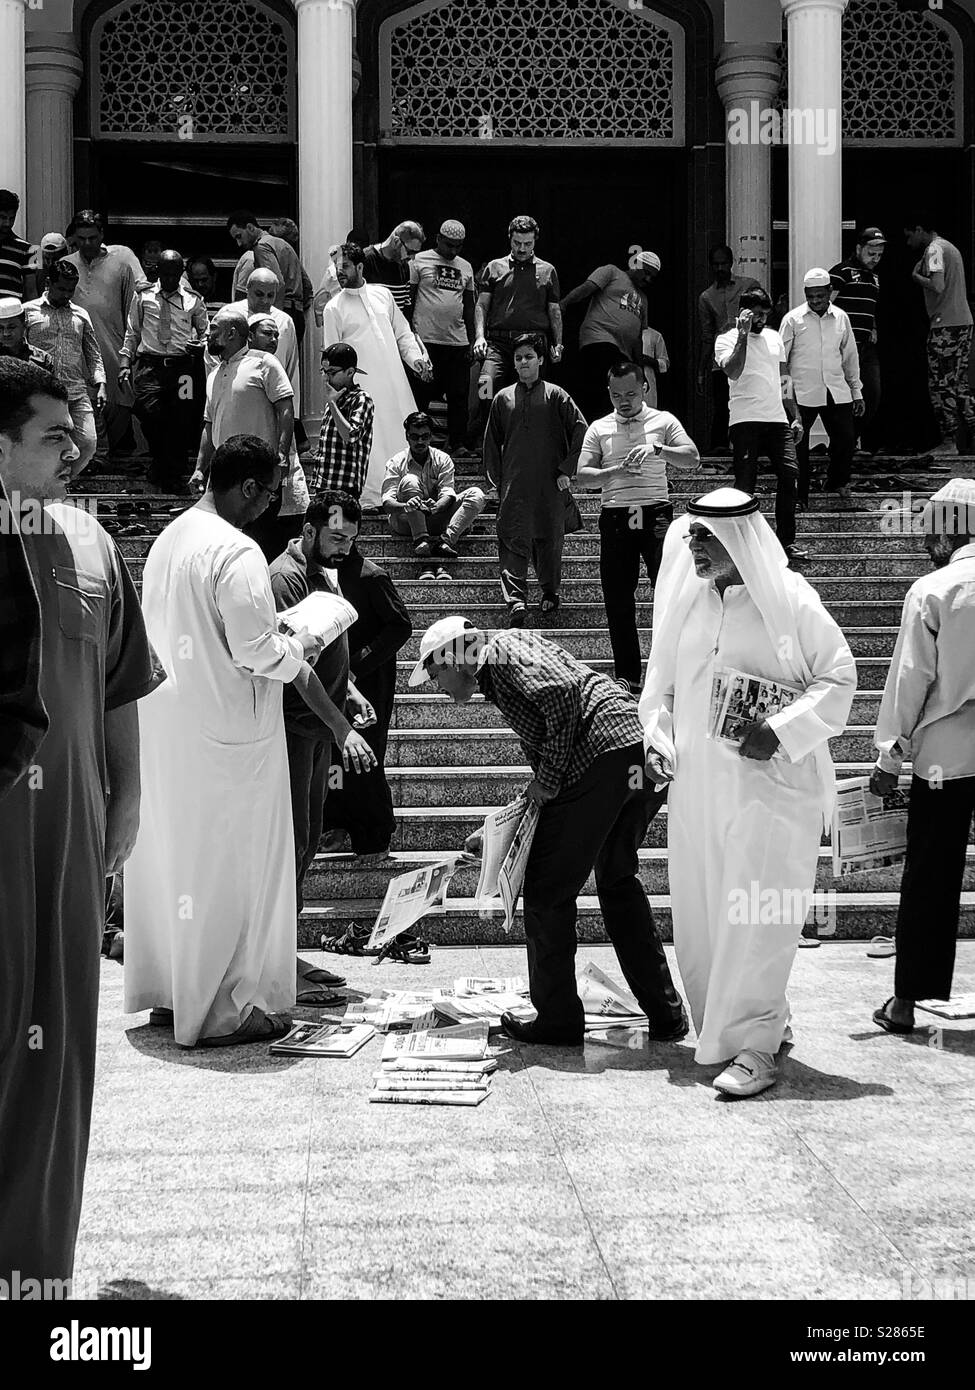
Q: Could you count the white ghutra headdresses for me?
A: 1